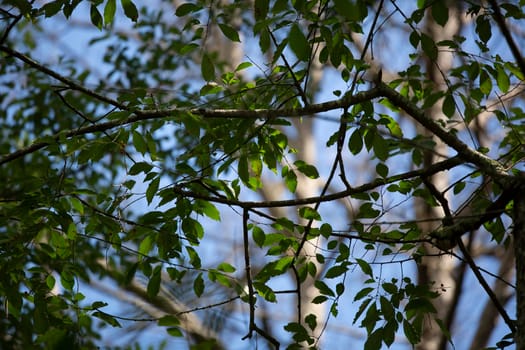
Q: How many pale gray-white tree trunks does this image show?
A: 2